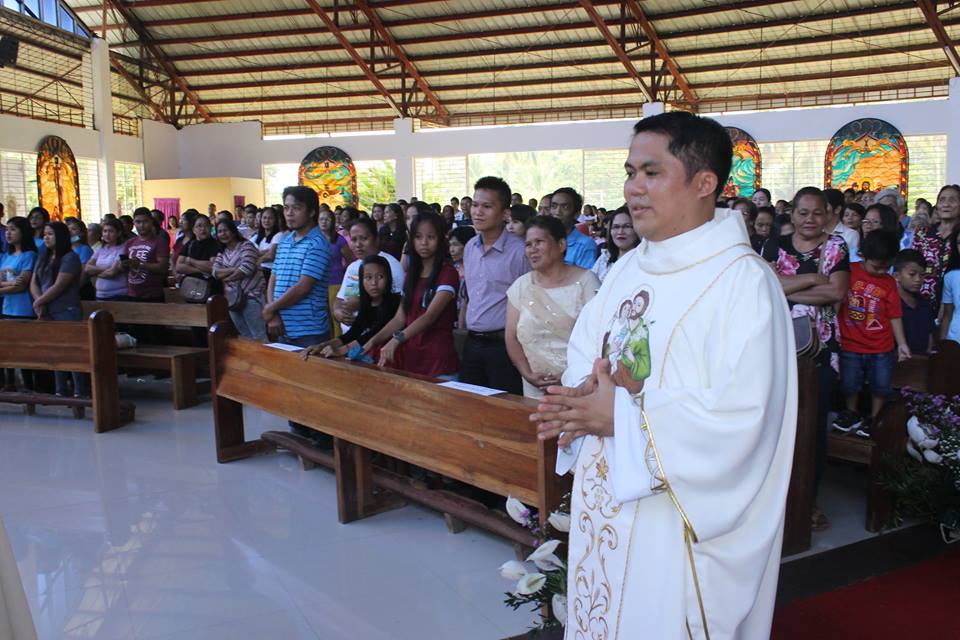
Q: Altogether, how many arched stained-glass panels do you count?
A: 4